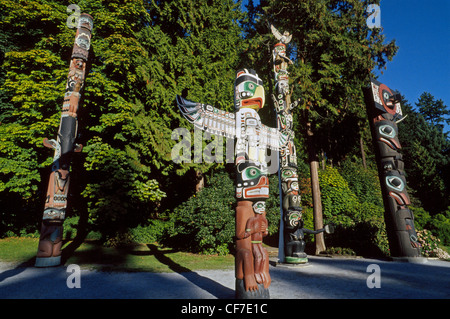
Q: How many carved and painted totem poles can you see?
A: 4